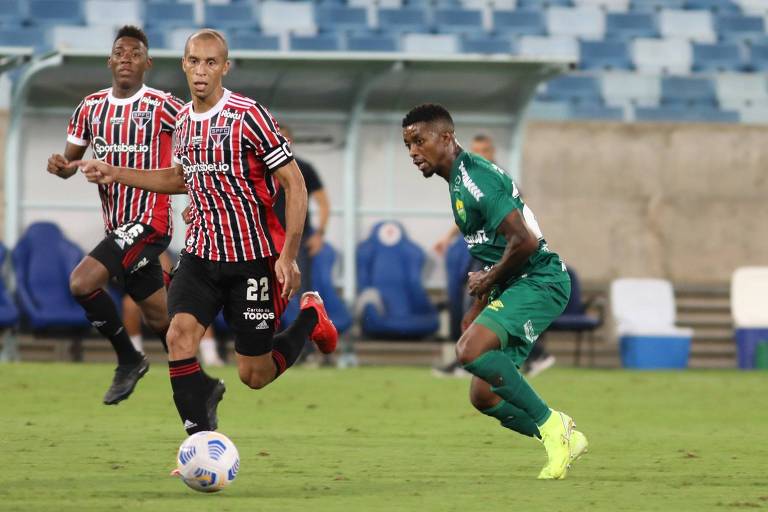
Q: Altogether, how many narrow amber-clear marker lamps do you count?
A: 0